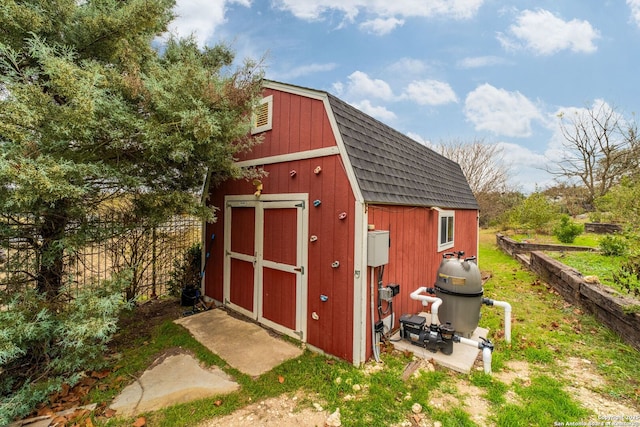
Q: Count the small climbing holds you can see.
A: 8